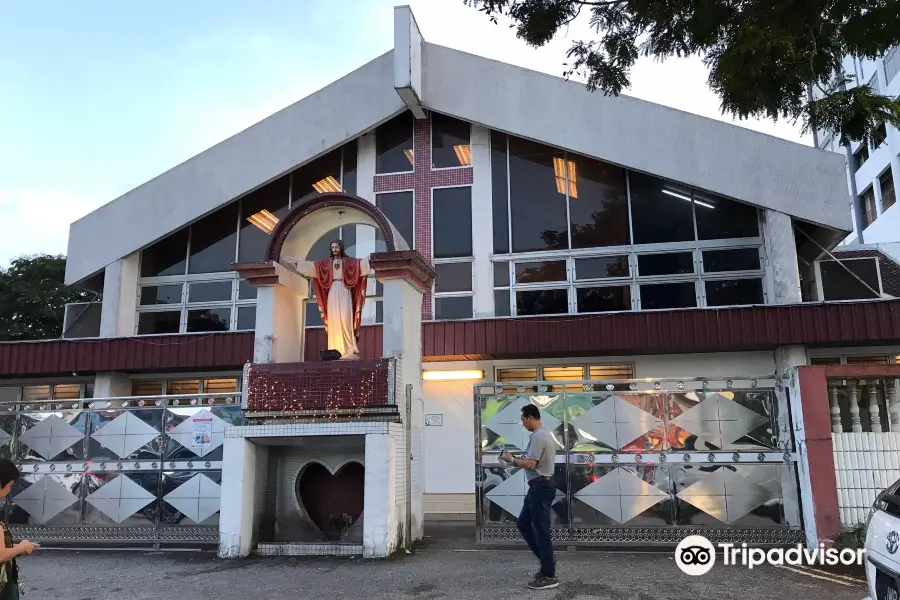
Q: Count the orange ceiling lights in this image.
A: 5